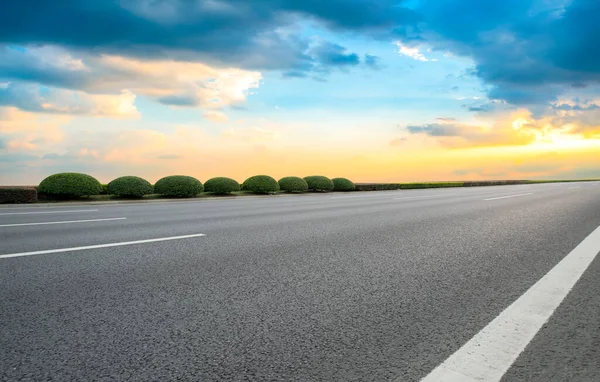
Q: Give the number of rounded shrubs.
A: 8